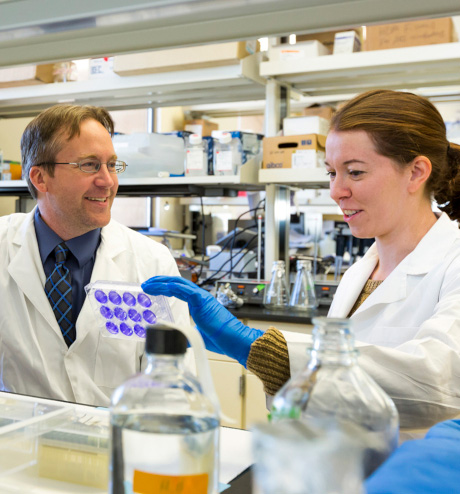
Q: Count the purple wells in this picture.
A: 11